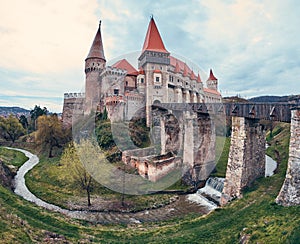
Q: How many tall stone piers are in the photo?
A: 4